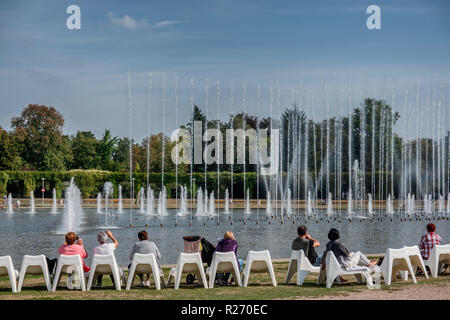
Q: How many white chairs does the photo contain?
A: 13